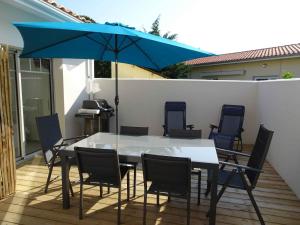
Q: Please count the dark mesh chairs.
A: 8